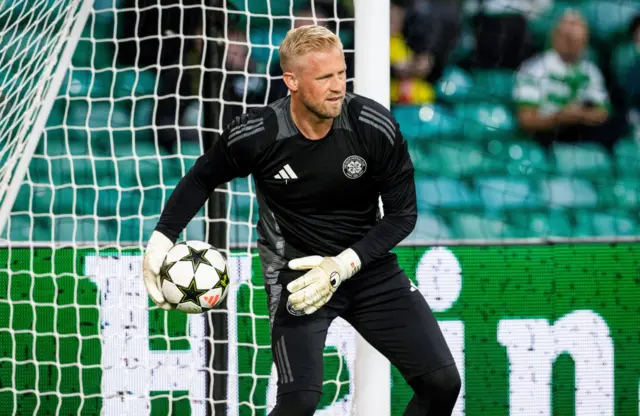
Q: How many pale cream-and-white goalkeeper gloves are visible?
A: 2